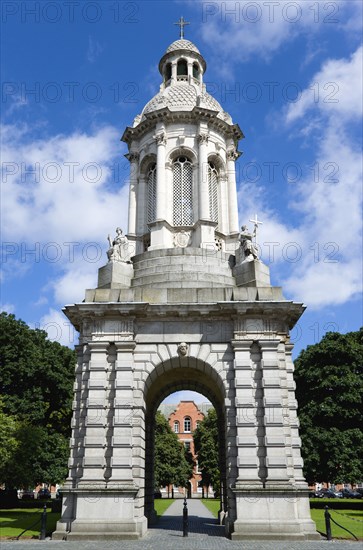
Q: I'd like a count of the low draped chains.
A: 2